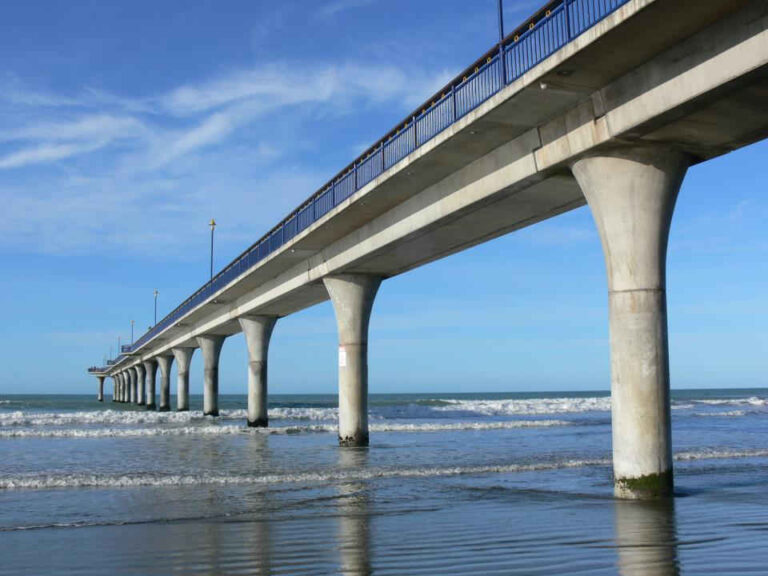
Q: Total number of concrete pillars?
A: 14